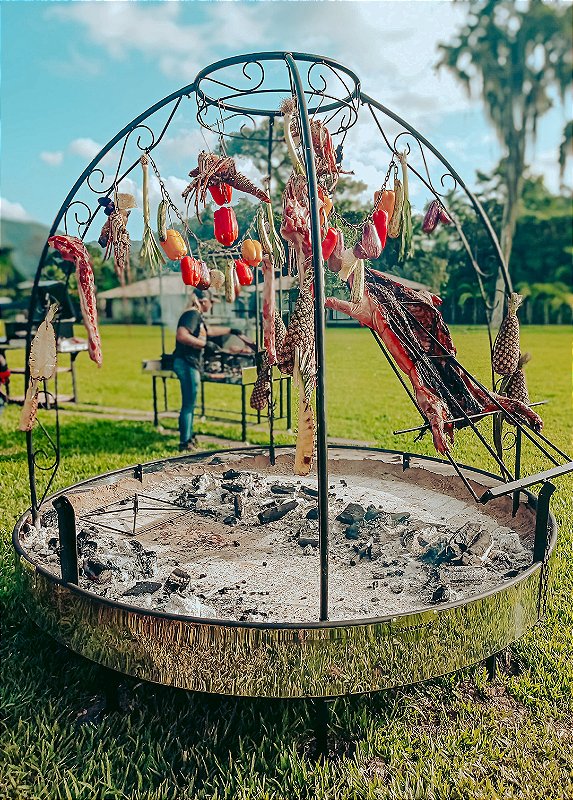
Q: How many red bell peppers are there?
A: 6